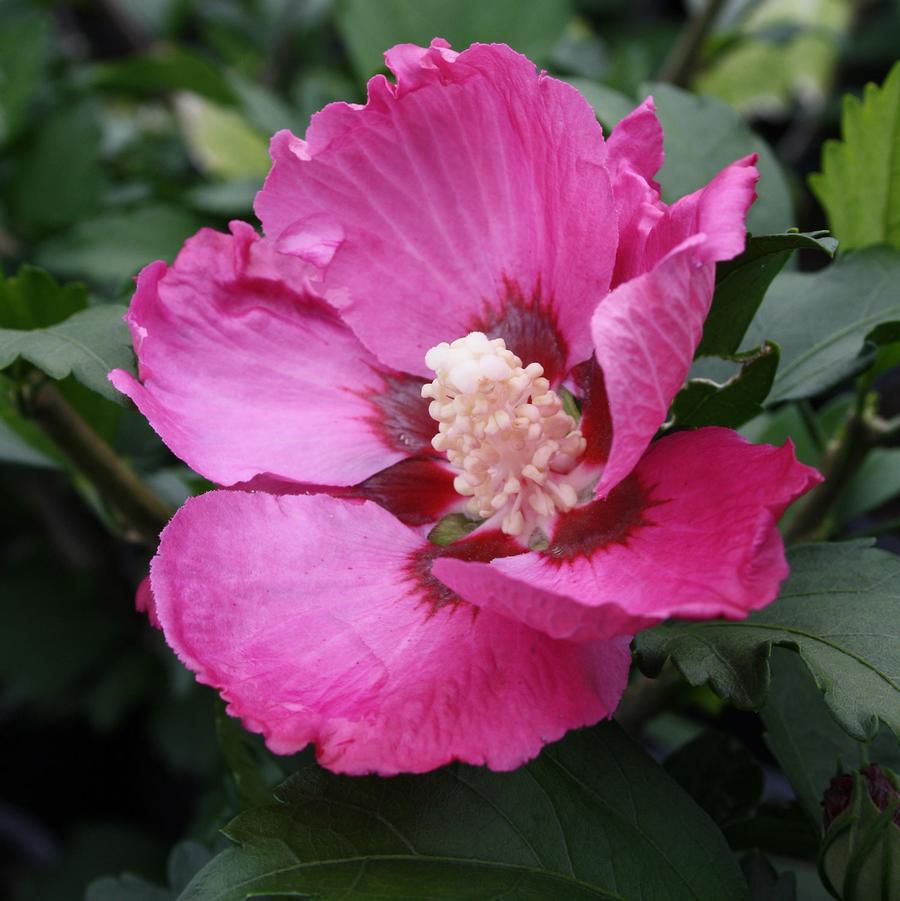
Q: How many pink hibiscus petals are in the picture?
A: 5